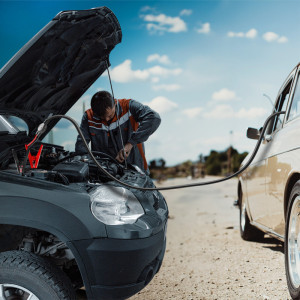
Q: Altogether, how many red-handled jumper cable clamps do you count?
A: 1